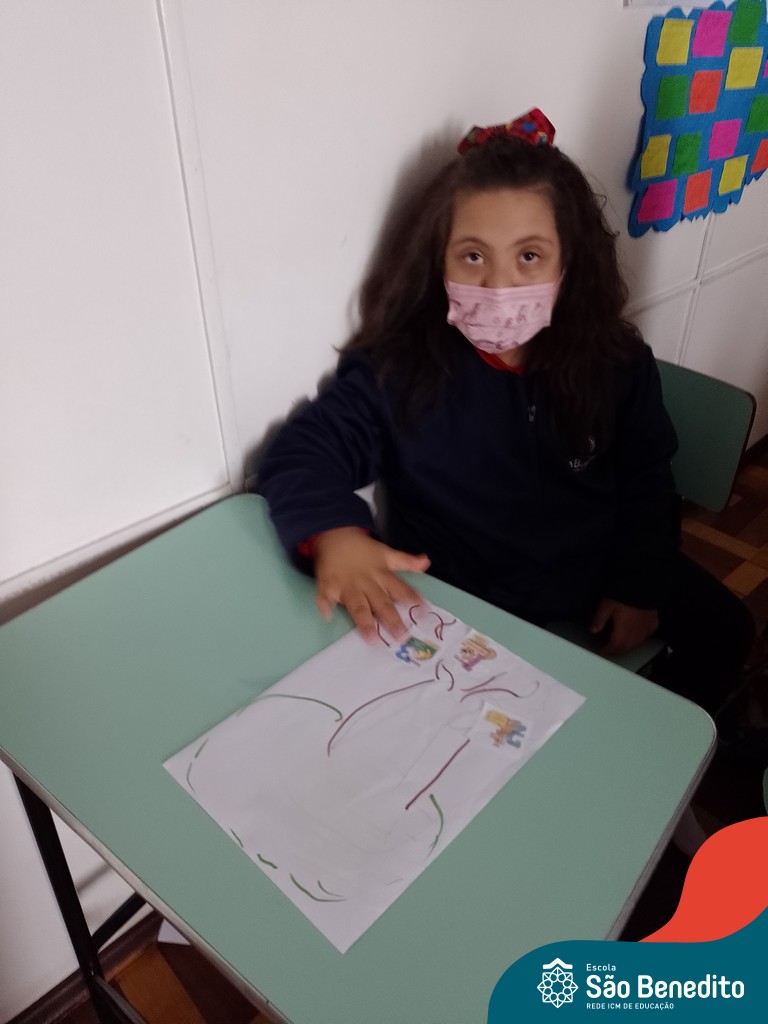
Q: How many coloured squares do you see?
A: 15